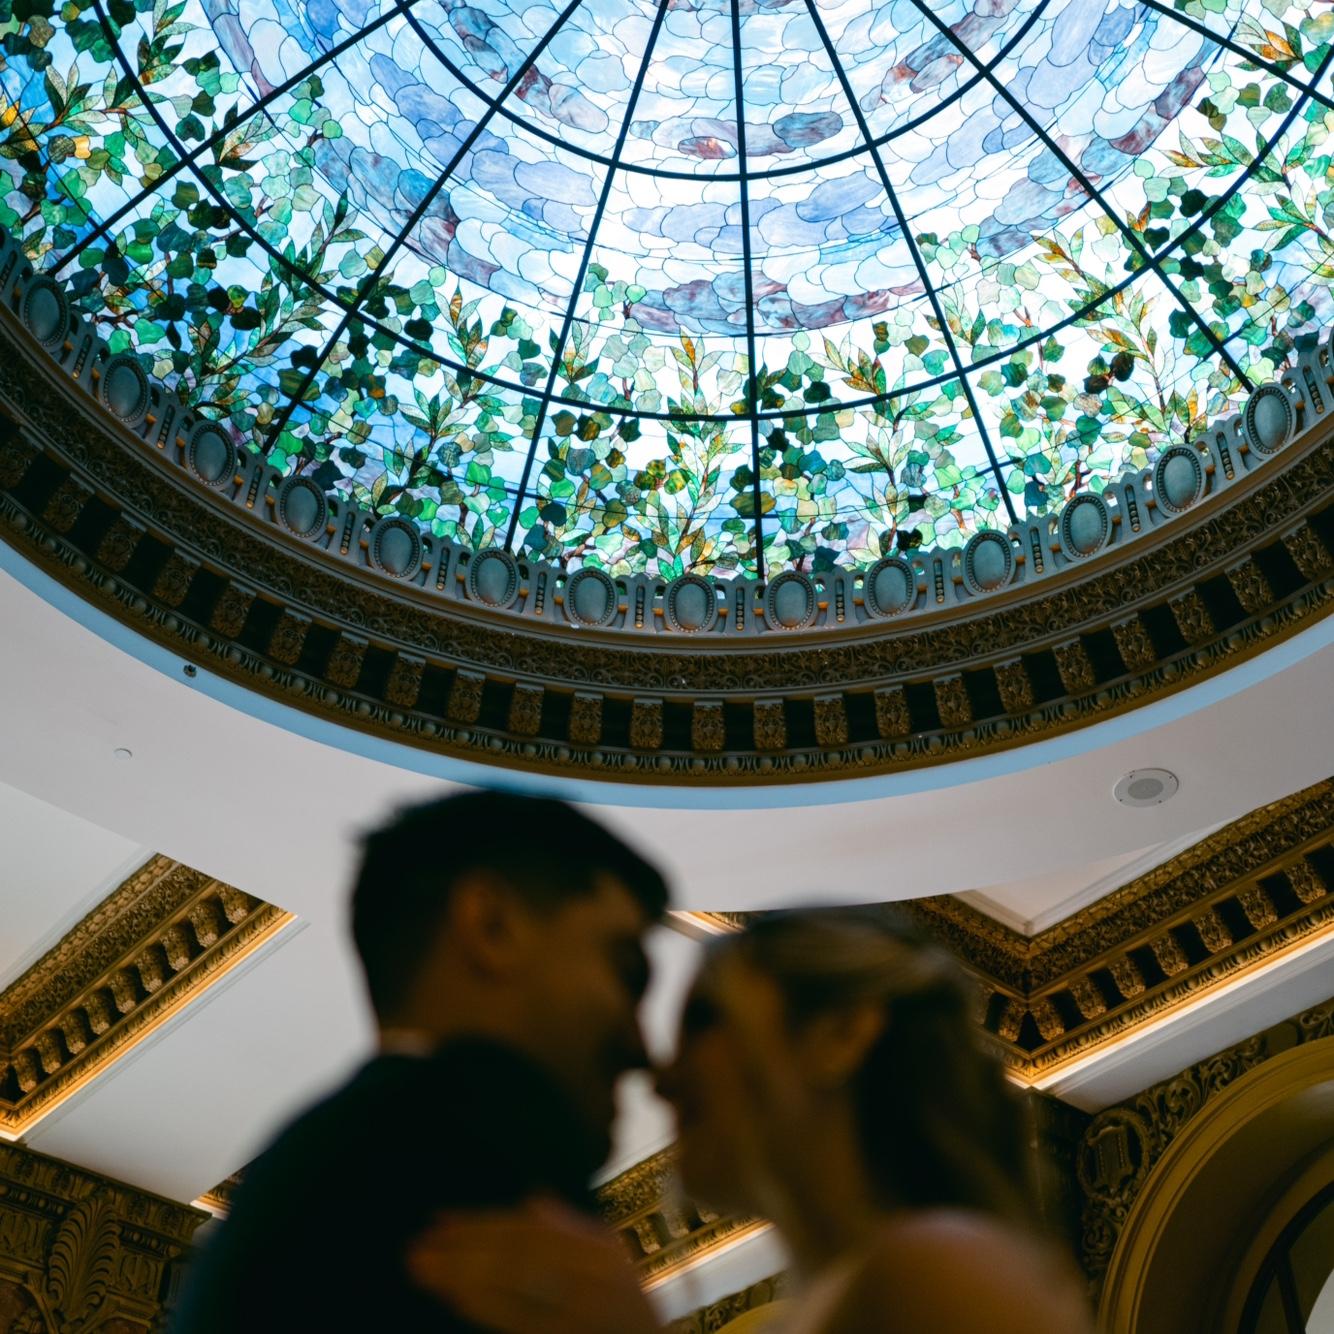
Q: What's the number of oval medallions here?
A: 14